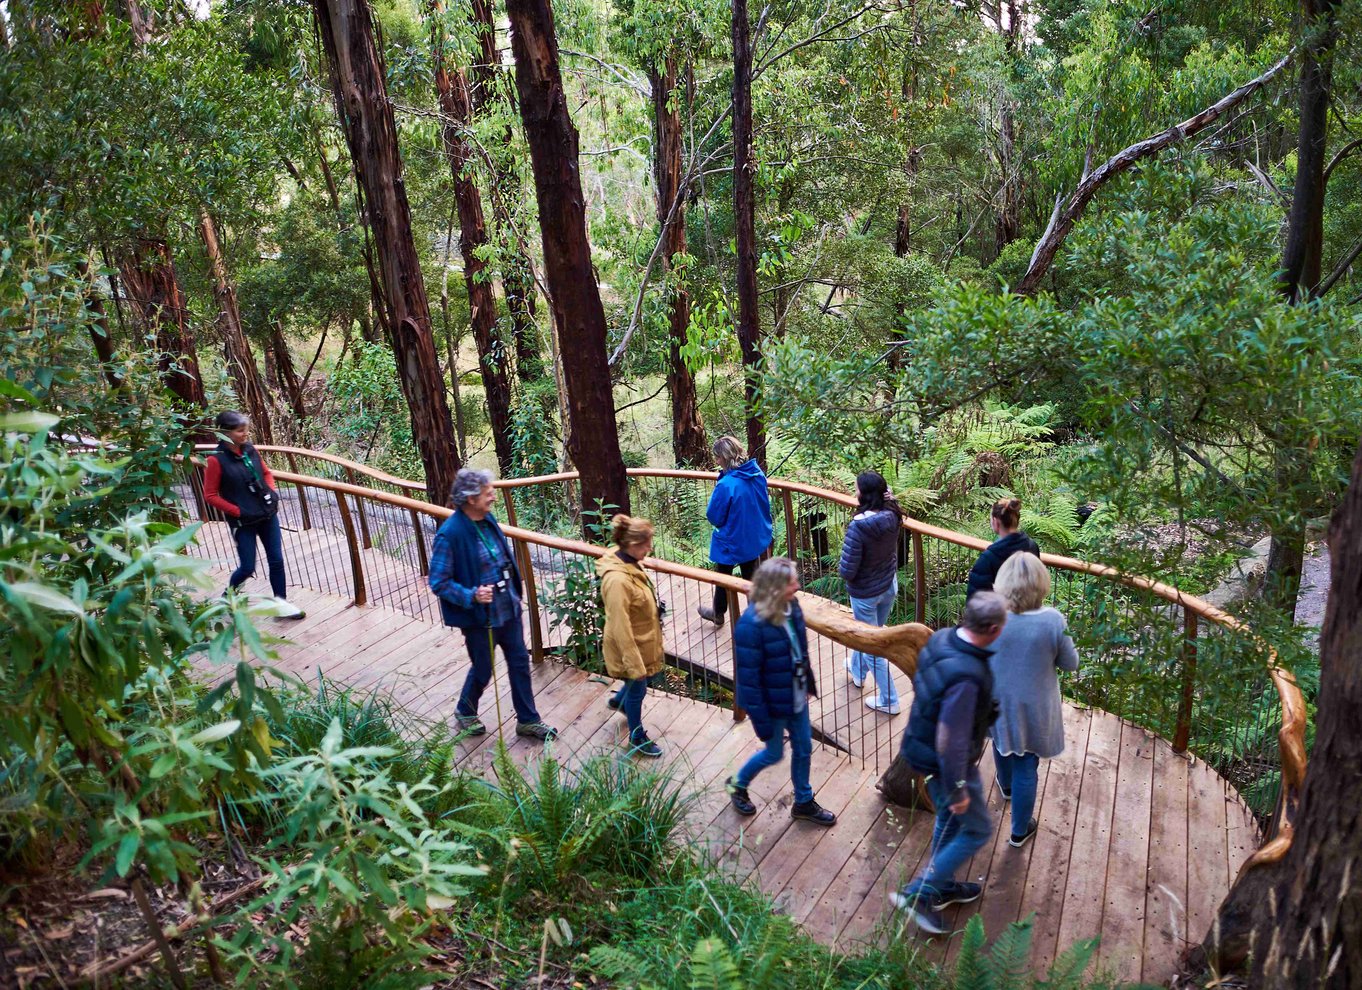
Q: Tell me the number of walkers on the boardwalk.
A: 9